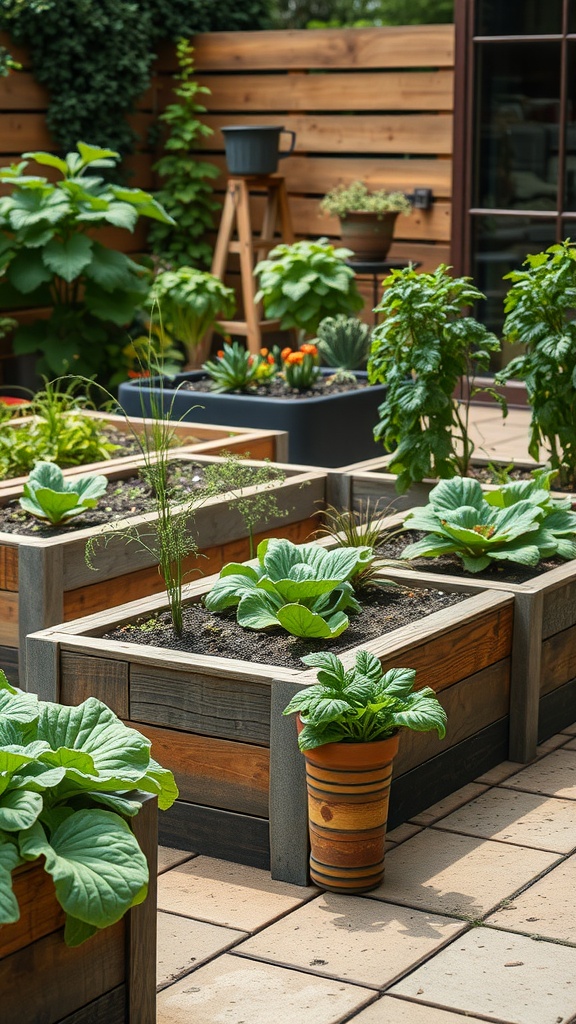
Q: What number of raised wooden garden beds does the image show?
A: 6